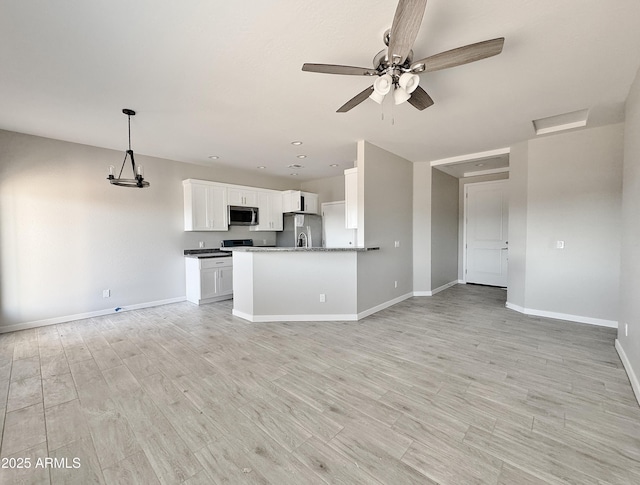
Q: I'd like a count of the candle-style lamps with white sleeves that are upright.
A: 2